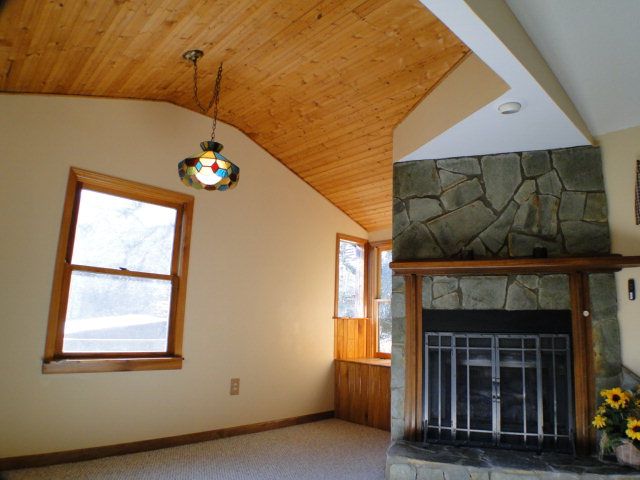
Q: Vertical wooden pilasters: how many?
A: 2